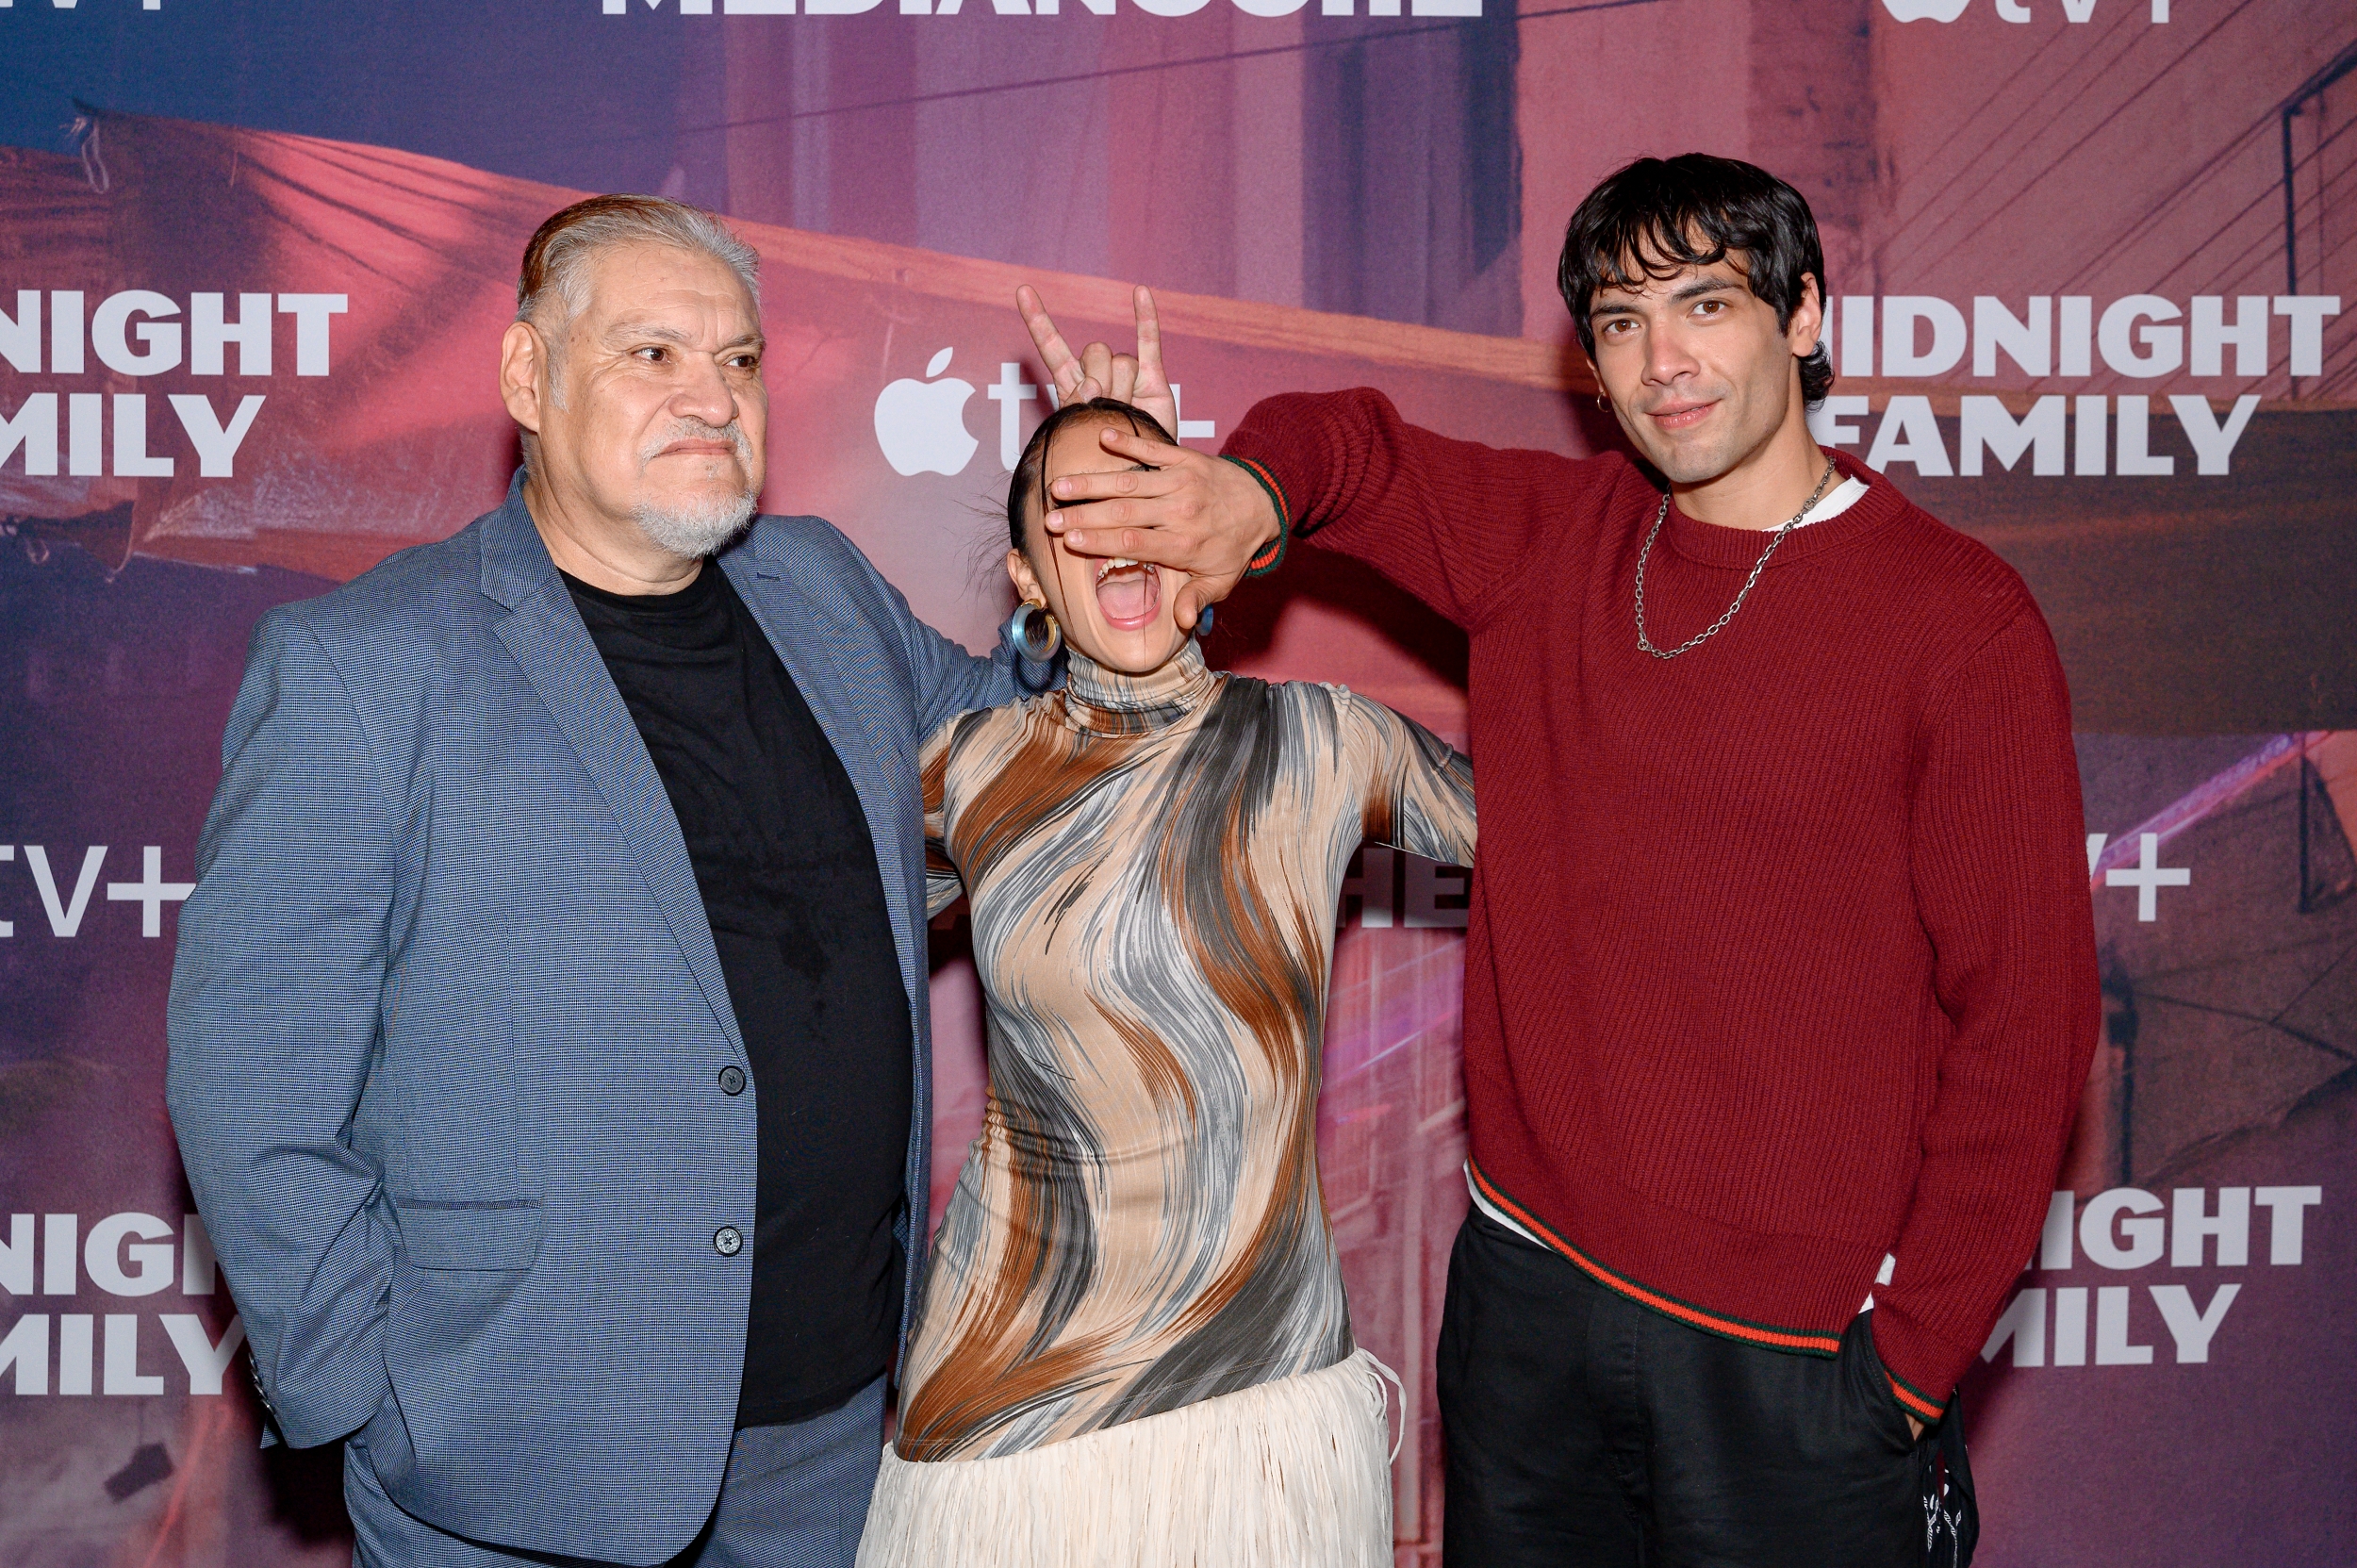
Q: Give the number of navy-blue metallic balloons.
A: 0